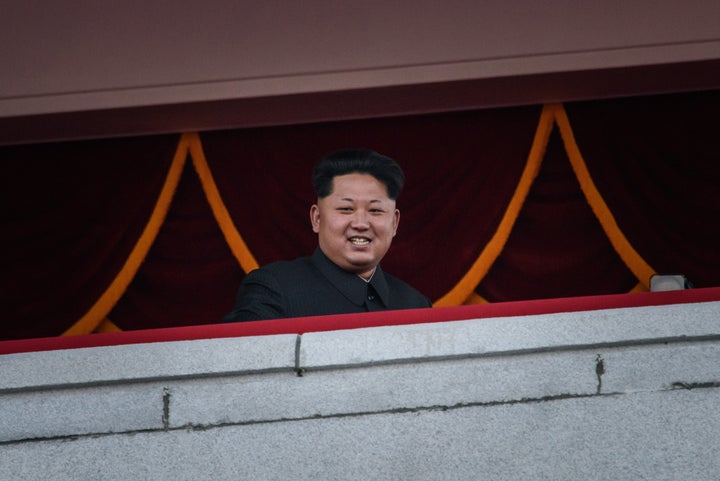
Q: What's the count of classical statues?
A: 0